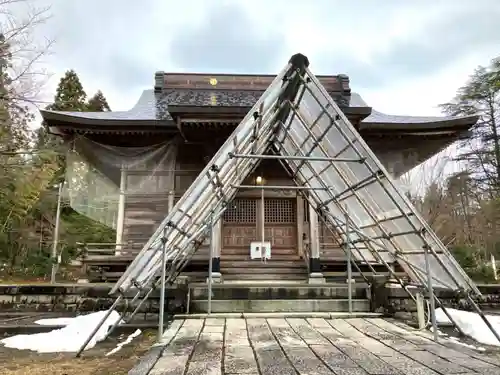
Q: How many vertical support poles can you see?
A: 4